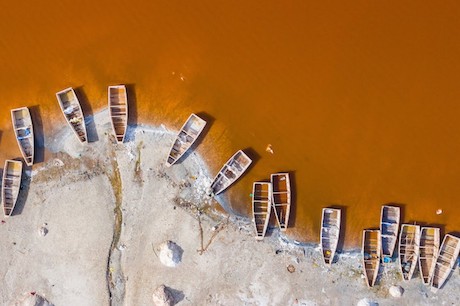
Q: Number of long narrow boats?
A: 14